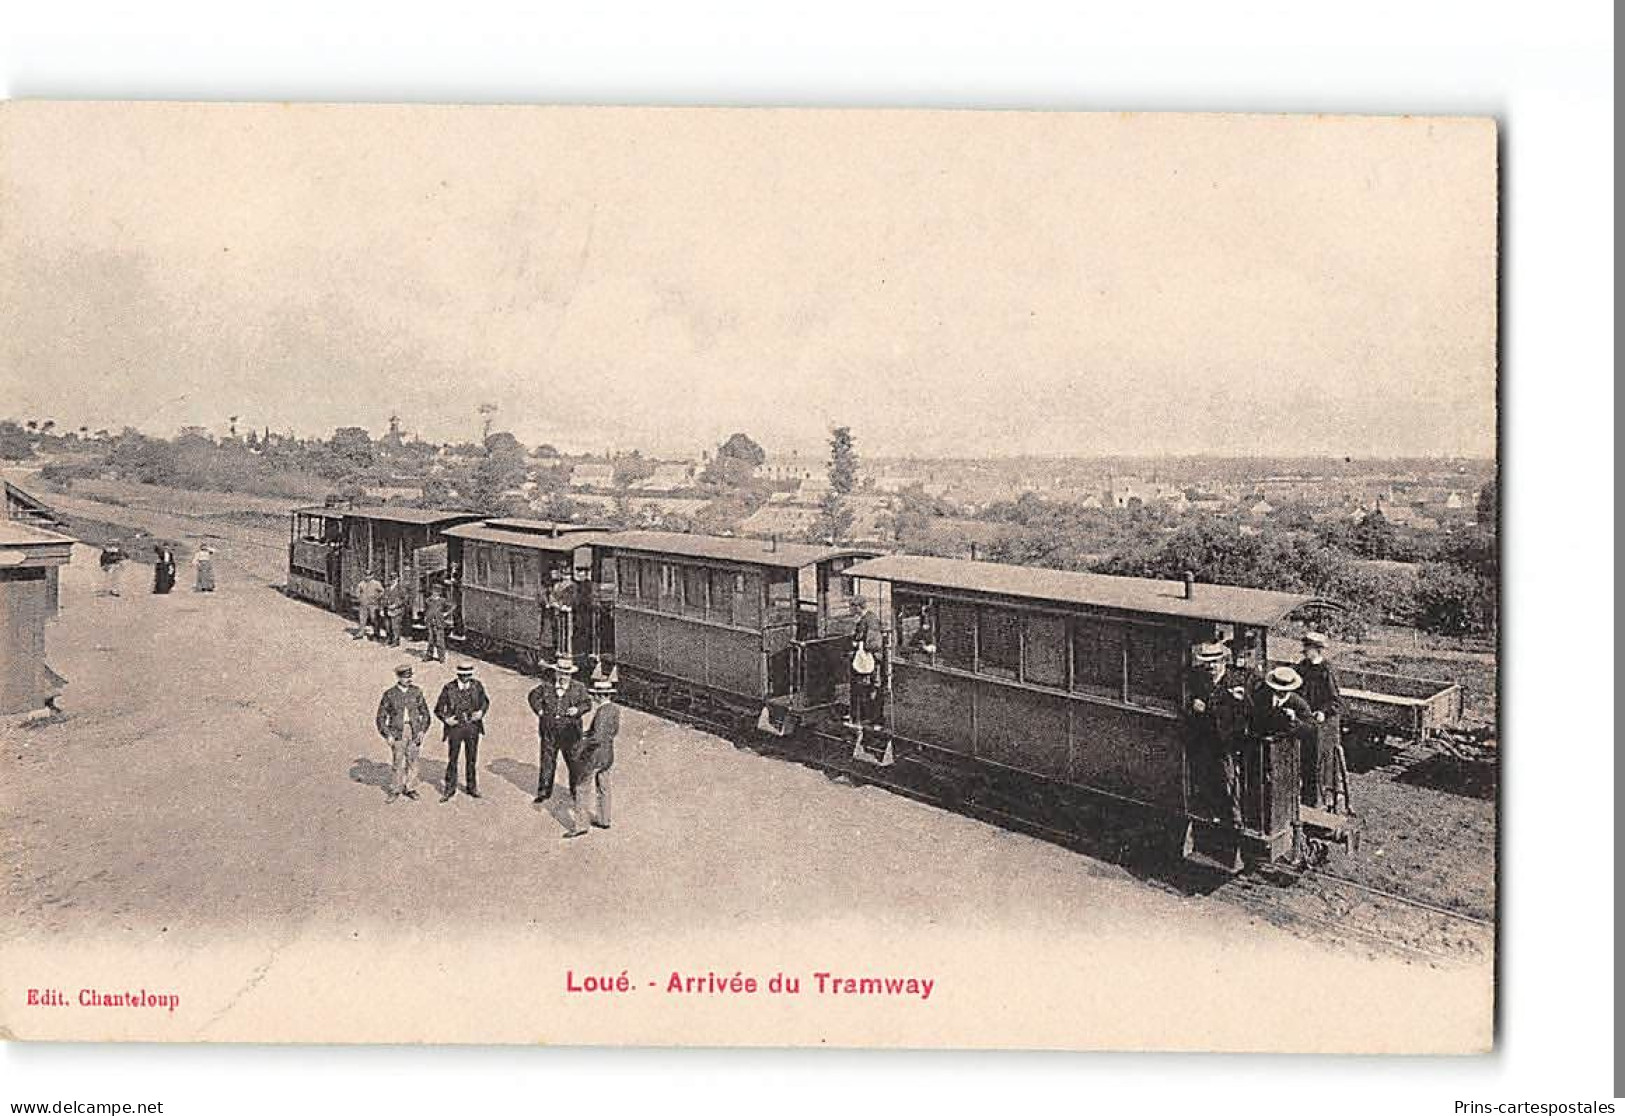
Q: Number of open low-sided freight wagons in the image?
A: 1